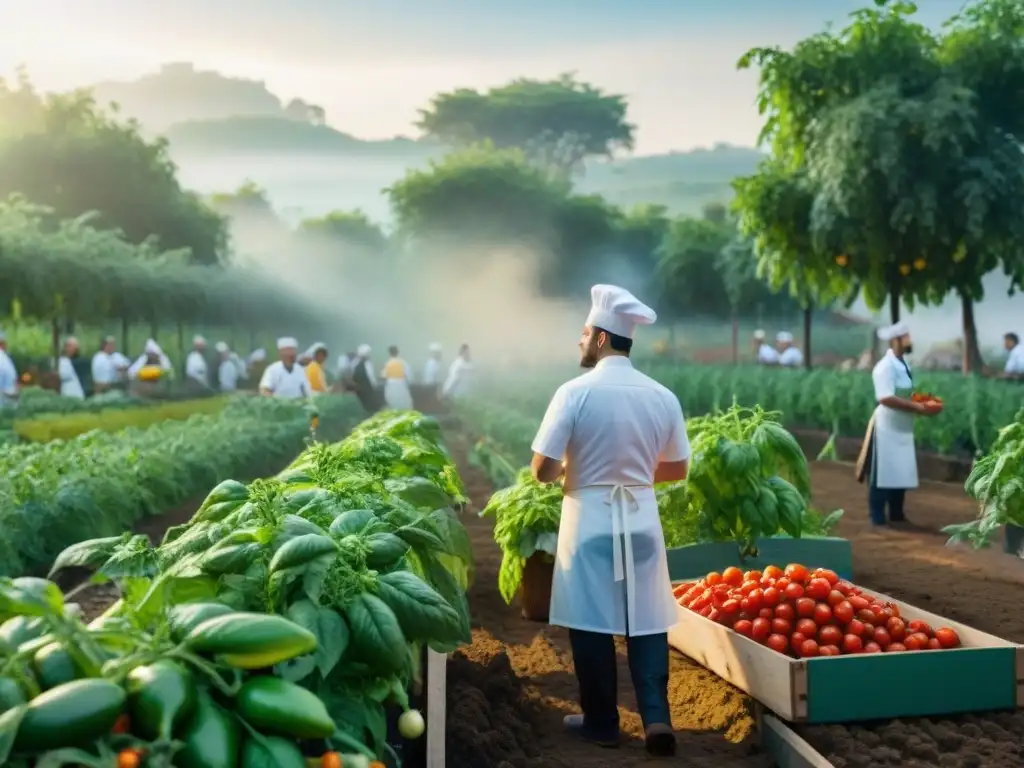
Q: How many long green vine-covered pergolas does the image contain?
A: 1